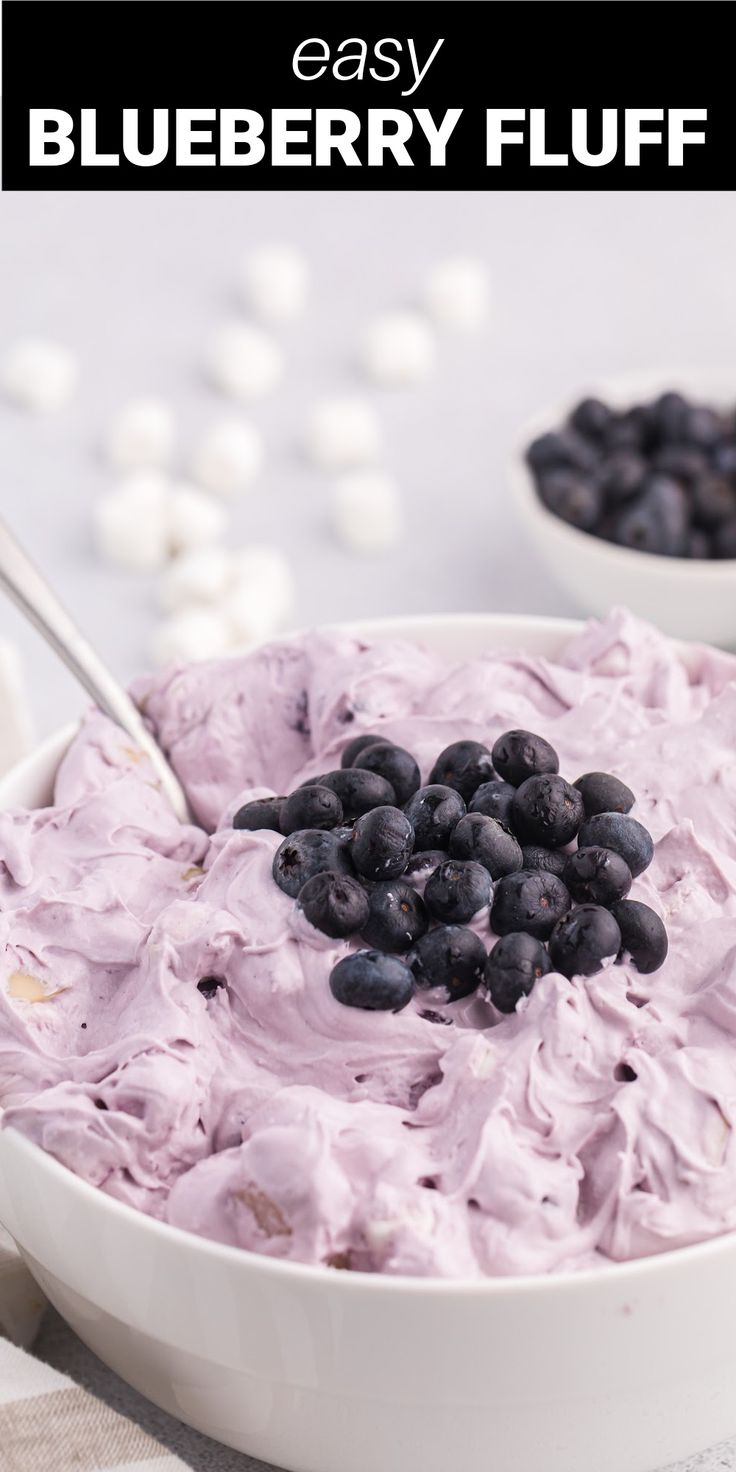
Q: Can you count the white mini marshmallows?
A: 14